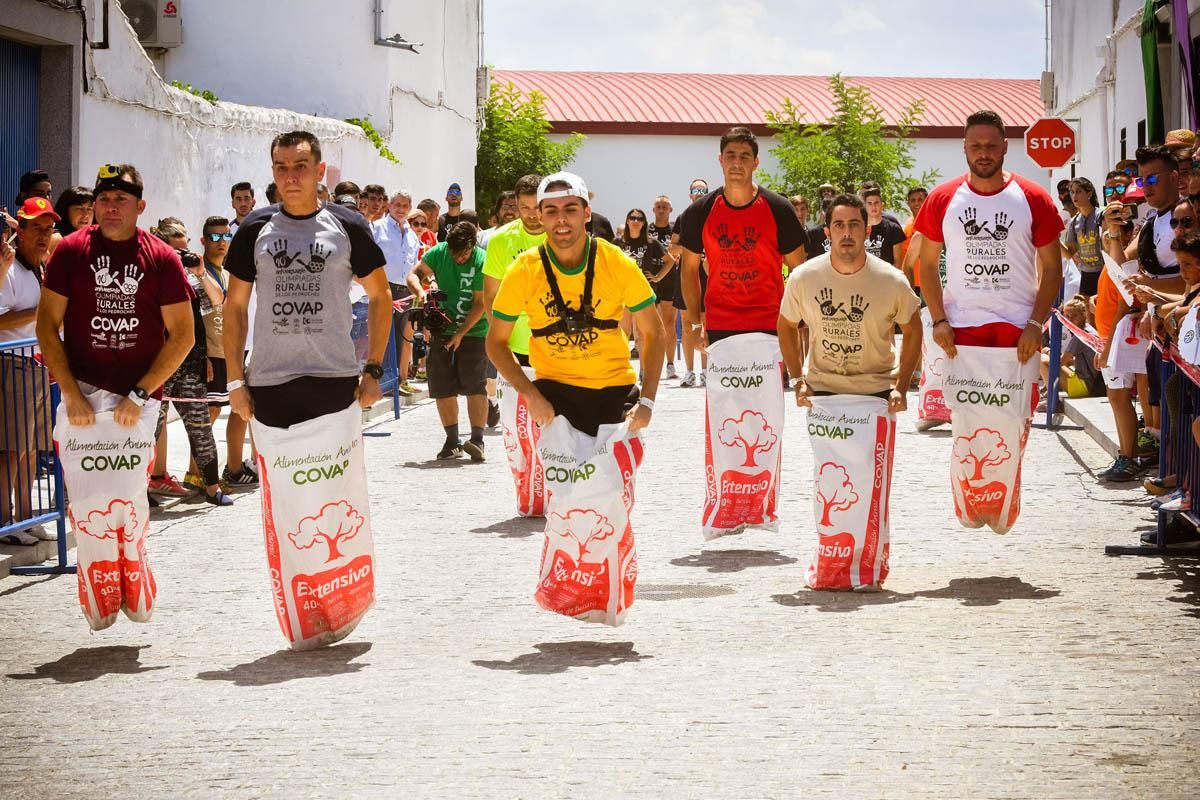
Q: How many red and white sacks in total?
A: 8